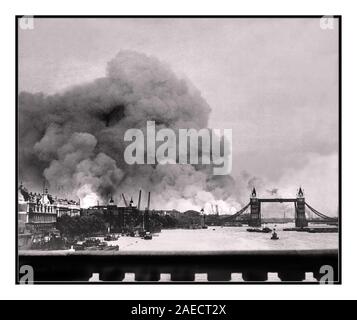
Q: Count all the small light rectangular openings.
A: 7